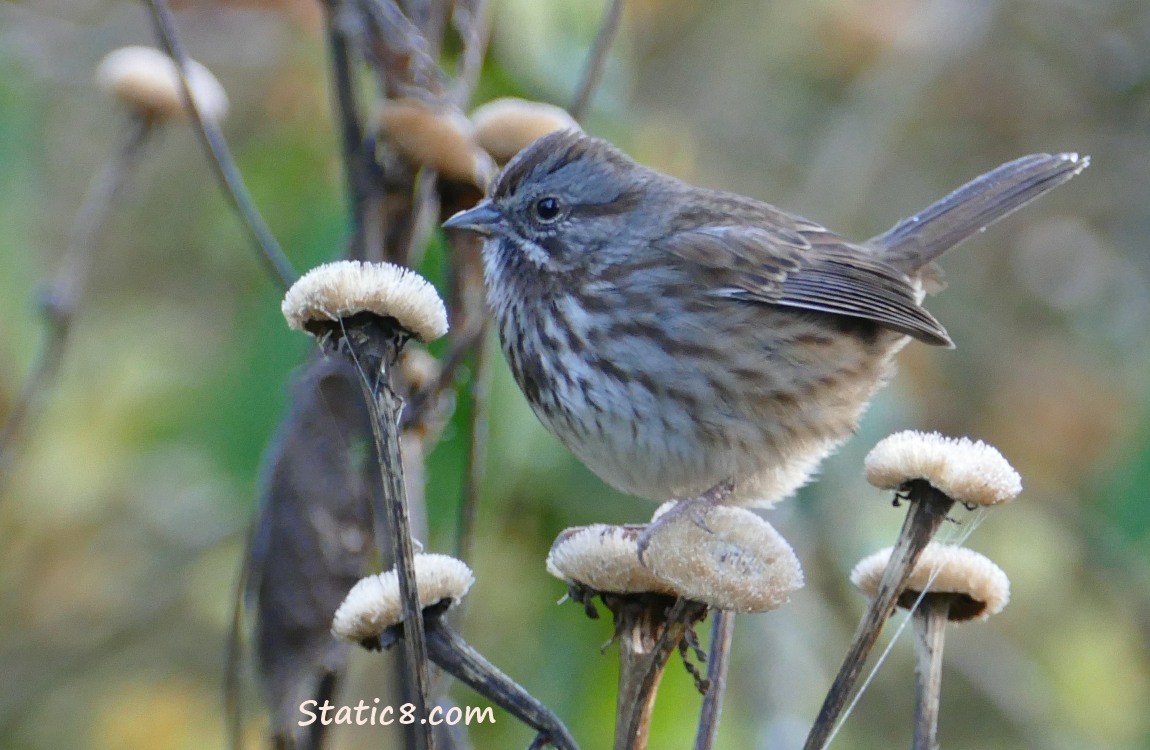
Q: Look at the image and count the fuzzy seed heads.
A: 9